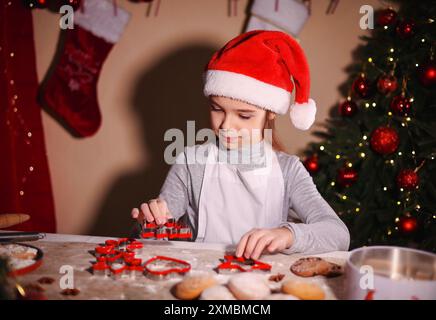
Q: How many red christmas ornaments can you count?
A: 12